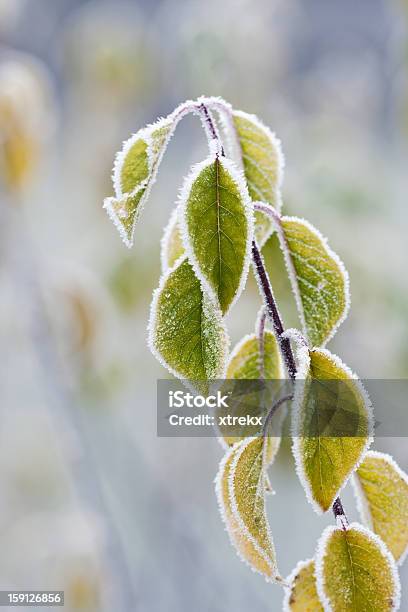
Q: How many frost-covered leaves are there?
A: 12